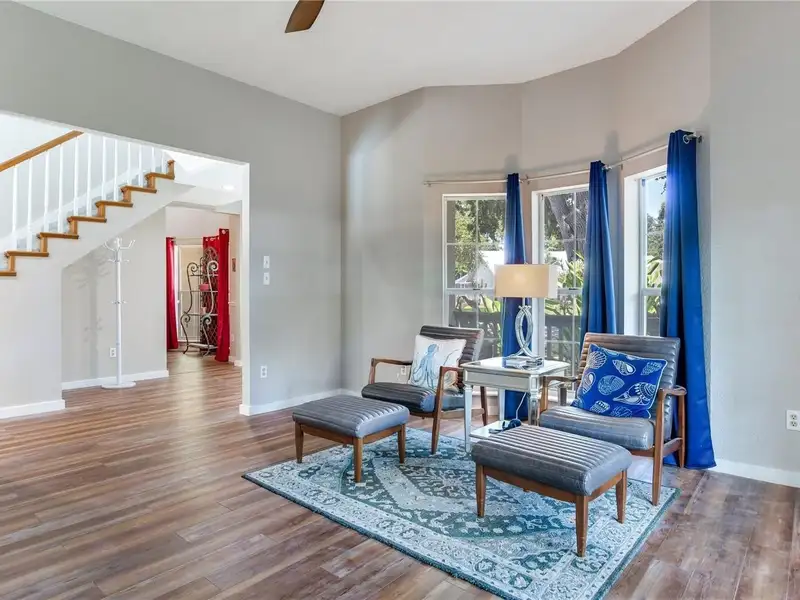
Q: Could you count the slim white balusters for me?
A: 12